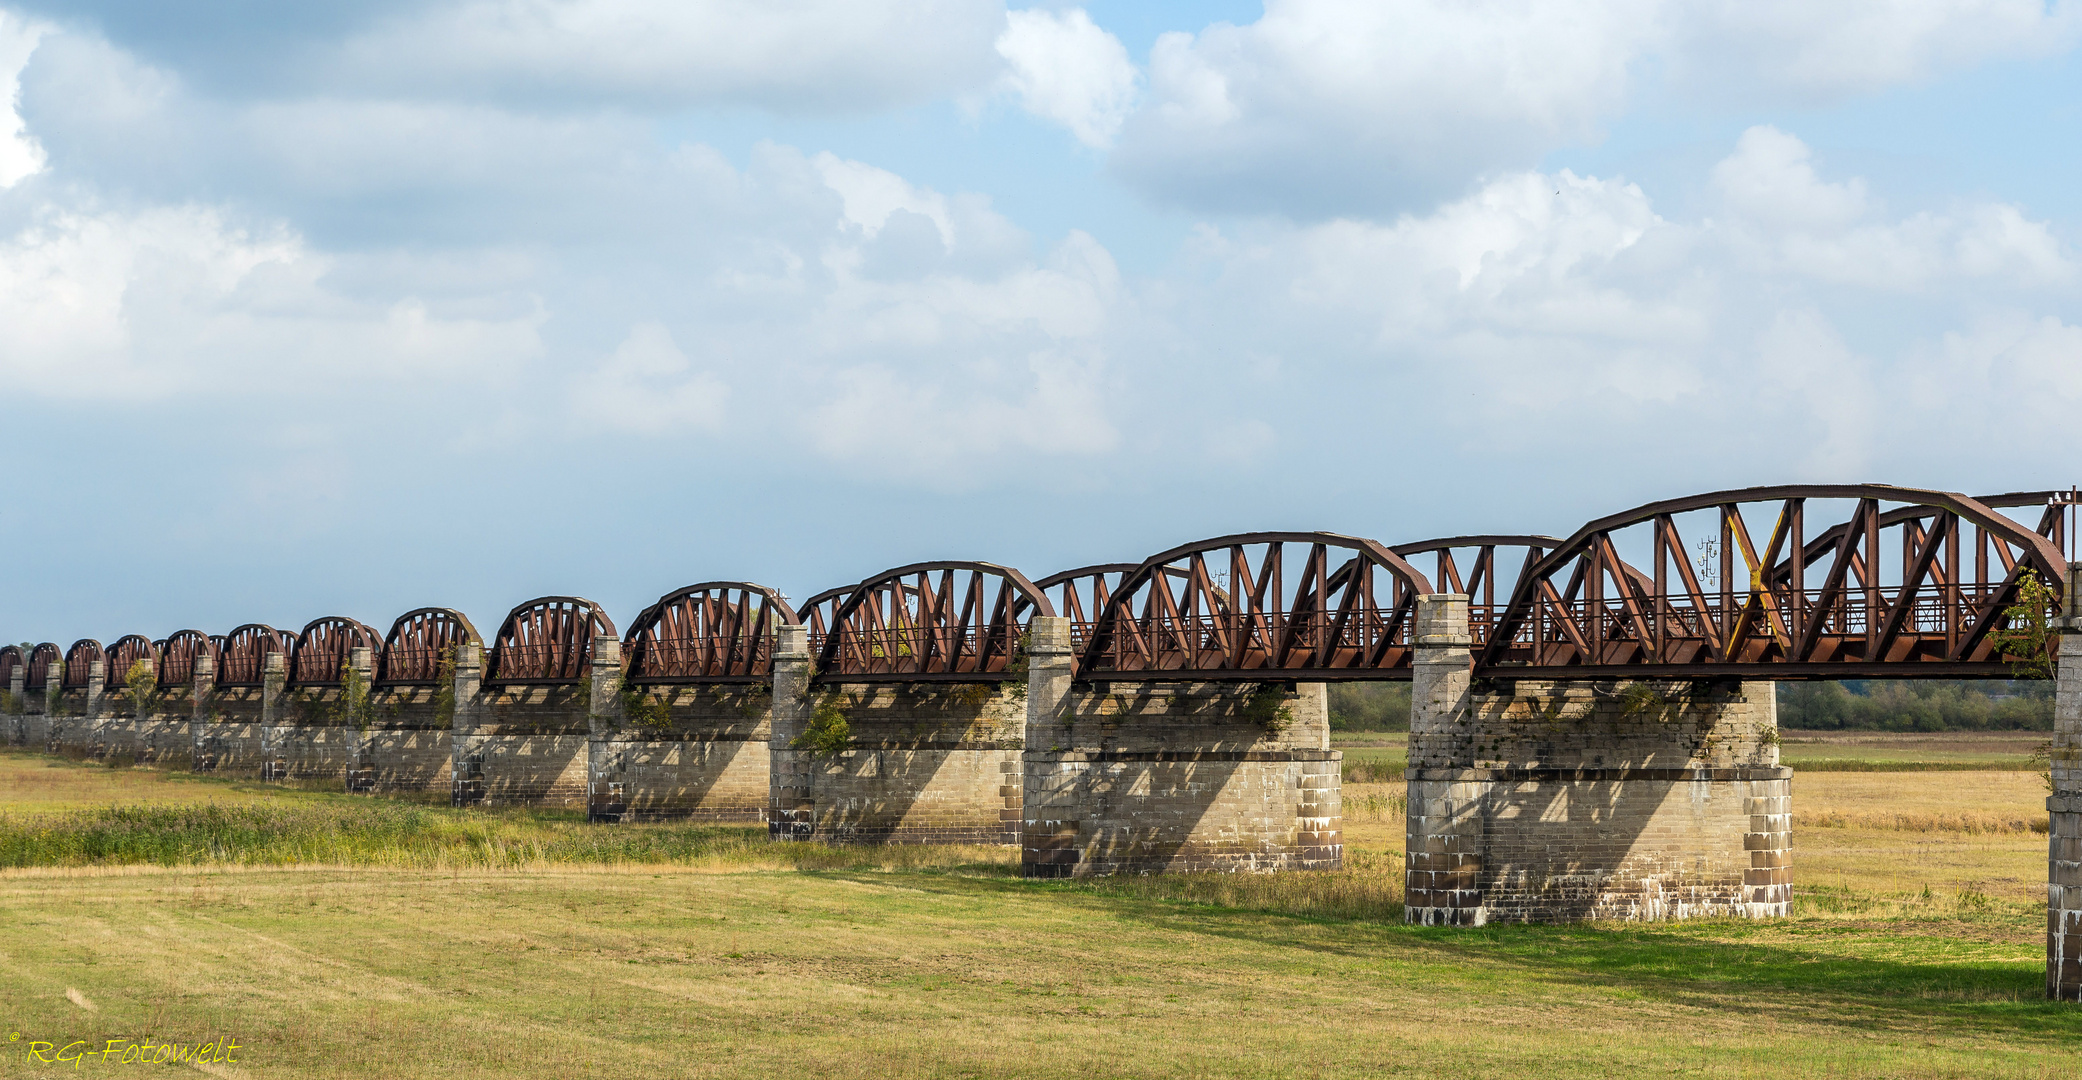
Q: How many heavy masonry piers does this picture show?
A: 13